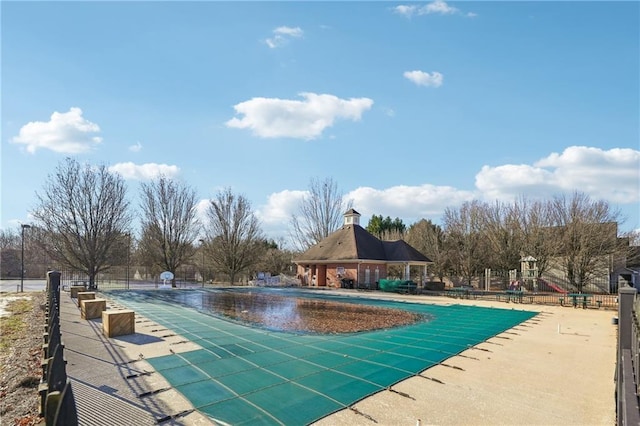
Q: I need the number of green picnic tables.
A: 3